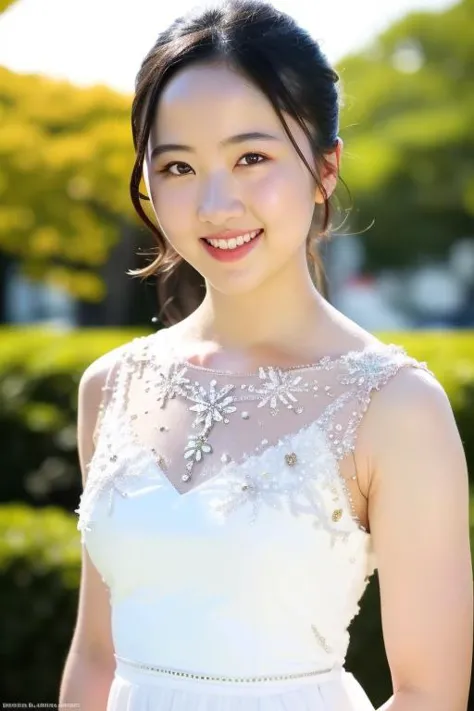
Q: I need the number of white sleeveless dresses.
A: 1